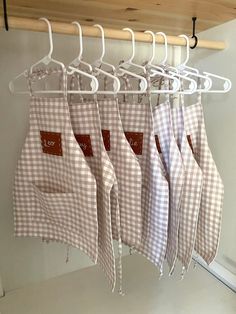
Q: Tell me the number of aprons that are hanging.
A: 7